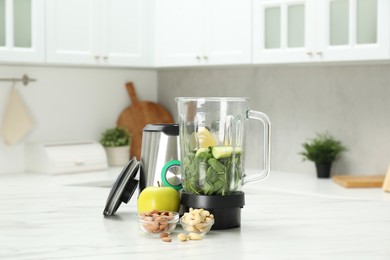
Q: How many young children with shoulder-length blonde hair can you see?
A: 0